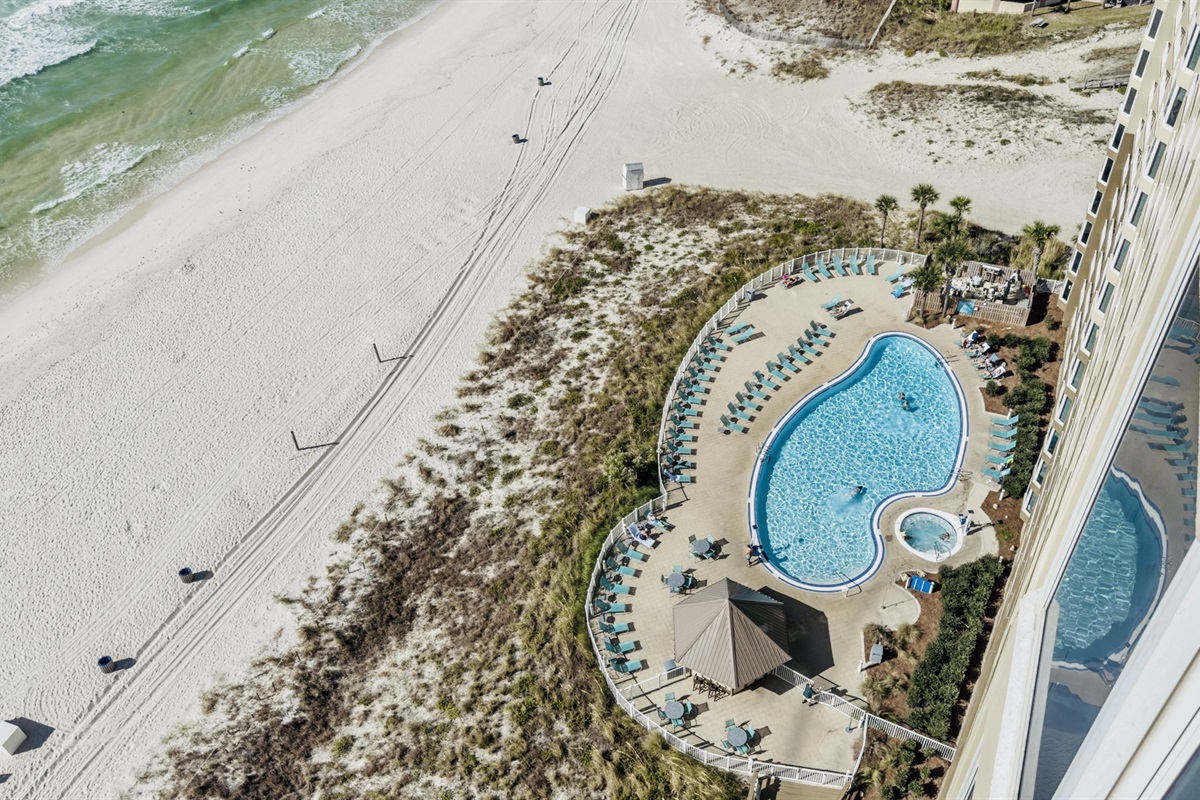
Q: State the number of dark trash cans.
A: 4